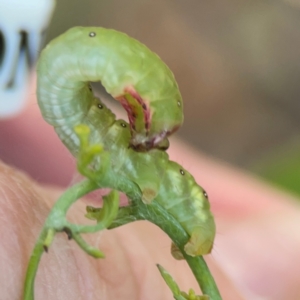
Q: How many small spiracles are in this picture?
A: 7